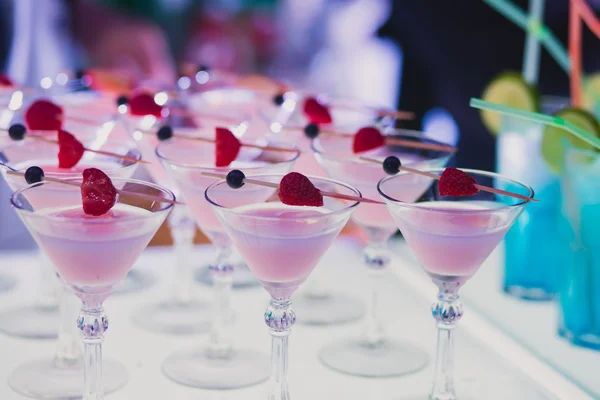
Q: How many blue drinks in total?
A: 2